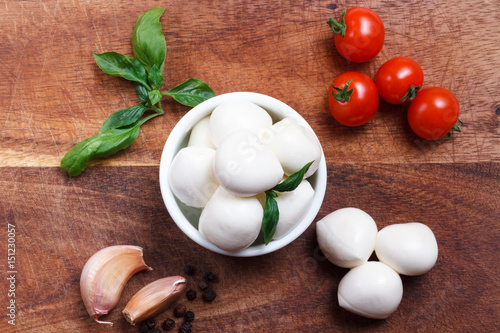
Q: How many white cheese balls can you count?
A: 10